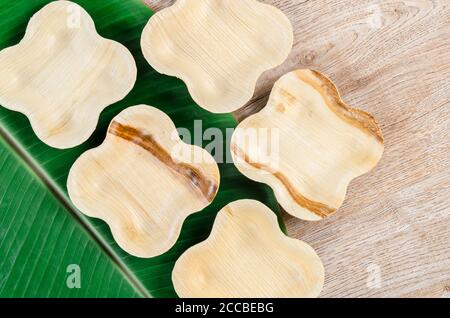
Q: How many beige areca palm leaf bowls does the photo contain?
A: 5